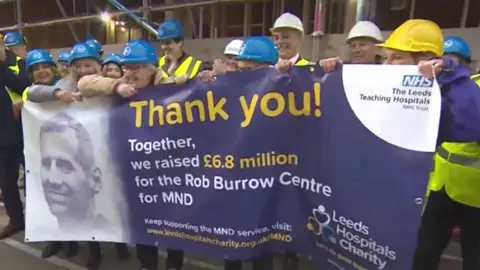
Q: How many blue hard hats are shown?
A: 10